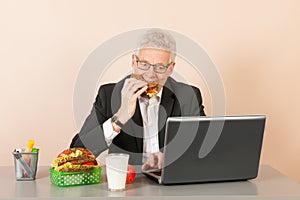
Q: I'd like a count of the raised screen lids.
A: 1